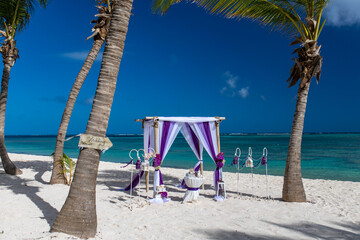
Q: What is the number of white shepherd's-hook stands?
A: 6